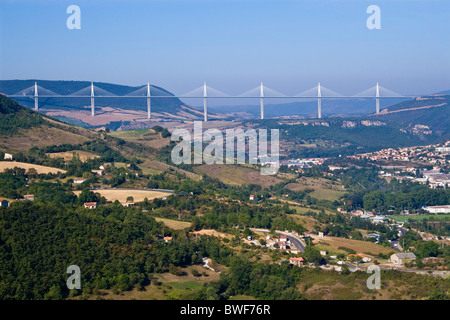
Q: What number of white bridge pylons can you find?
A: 7